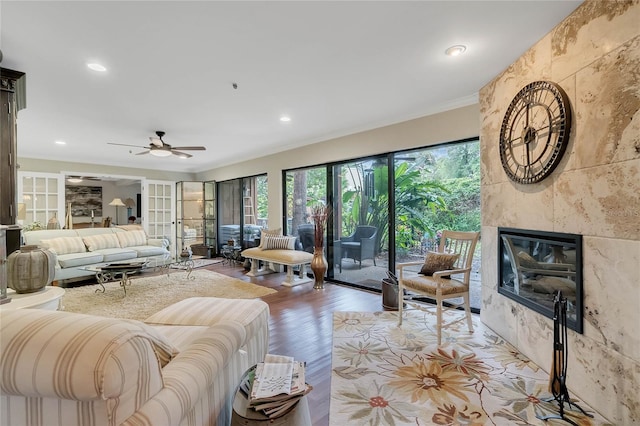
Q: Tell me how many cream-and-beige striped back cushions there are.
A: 3